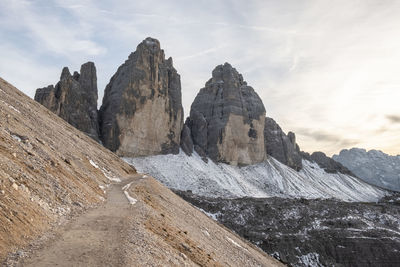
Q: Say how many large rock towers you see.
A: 3